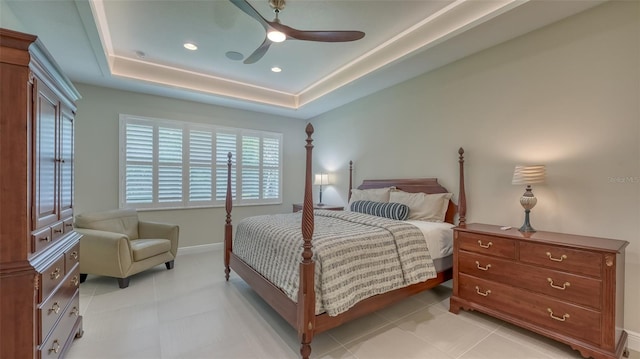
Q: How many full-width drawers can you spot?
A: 4